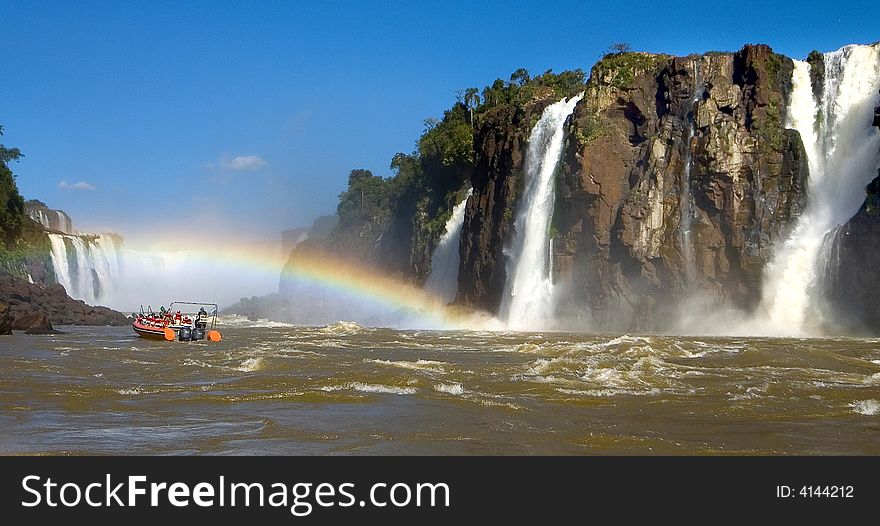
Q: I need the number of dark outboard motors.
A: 2